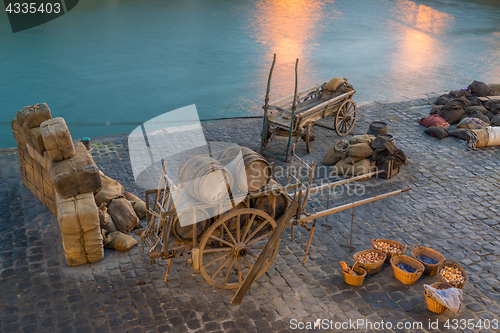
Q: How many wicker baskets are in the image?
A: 7